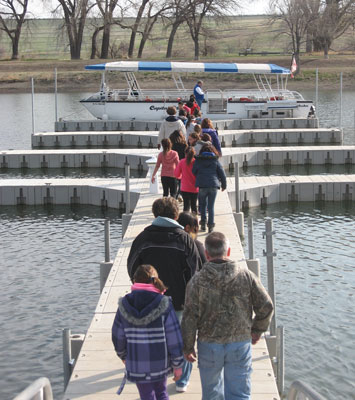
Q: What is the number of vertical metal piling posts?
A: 11